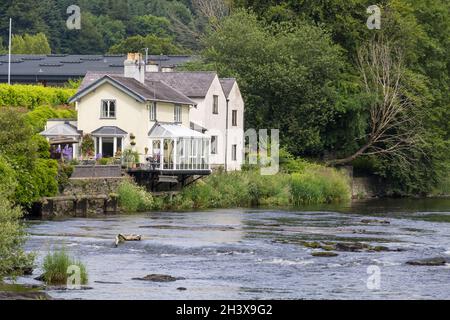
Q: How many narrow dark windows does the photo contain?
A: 4